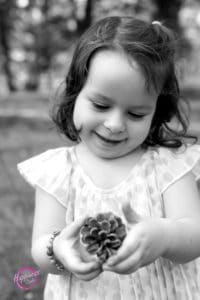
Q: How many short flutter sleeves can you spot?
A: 2